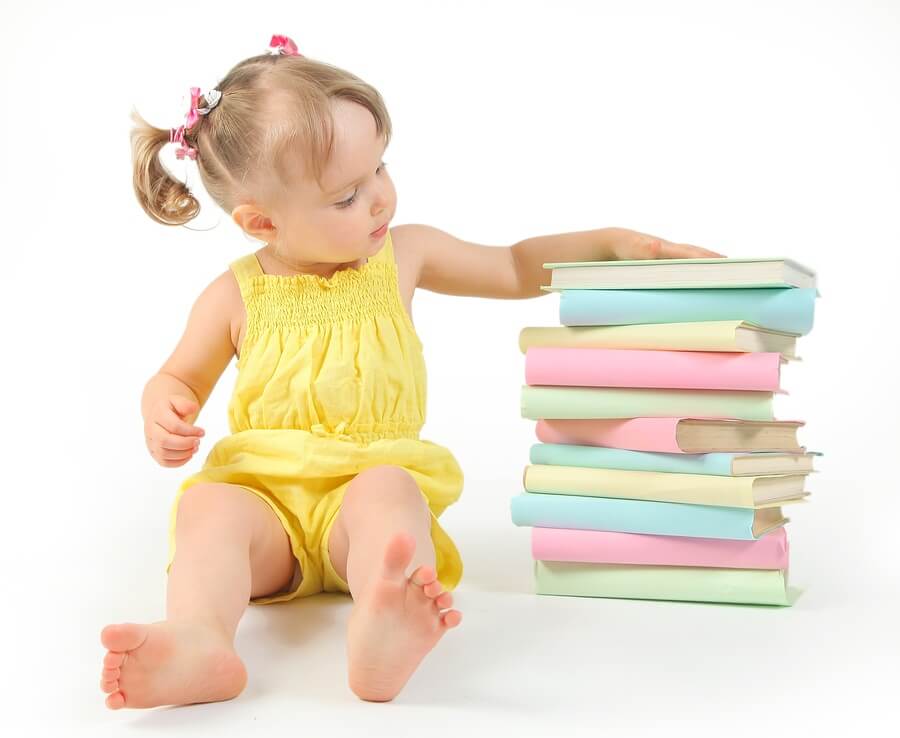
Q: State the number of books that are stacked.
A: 11